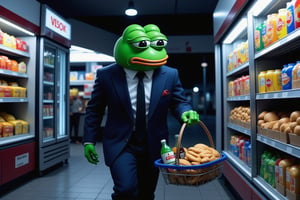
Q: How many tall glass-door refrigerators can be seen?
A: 1